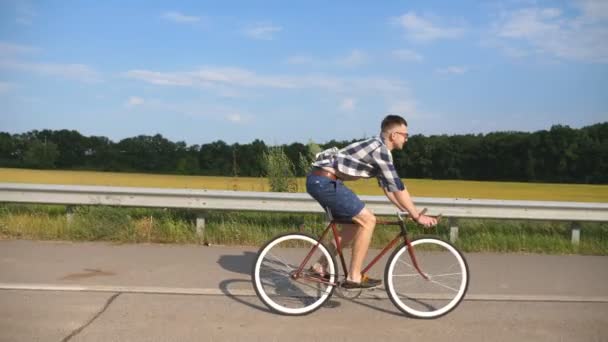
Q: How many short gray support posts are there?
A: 4